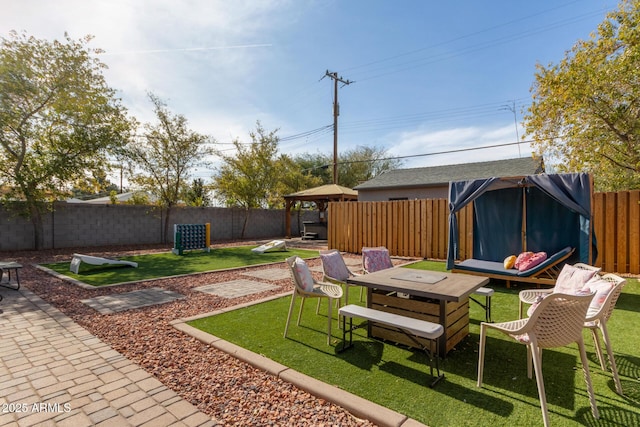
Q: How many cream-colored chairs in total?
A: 6